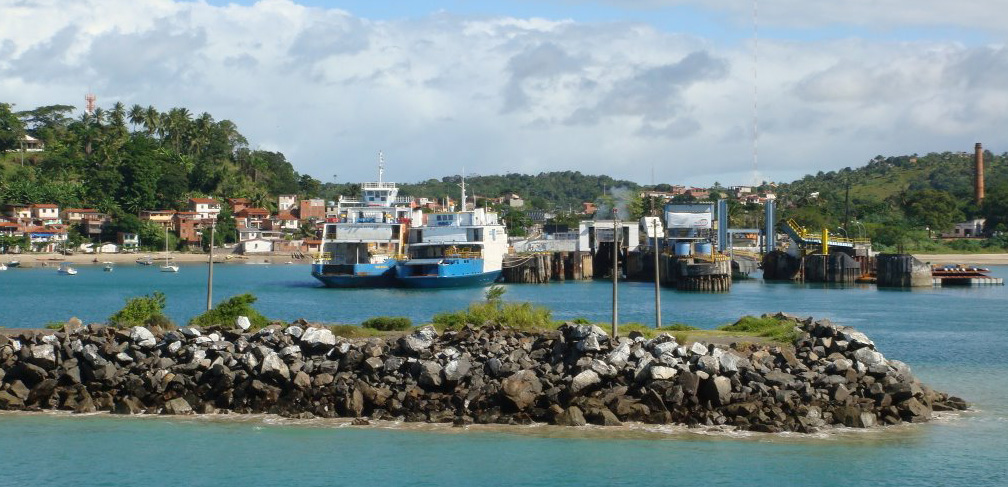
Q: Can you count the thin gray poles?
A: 3